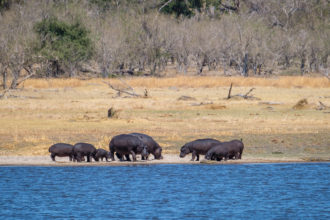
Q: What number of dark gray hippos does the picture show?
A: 7